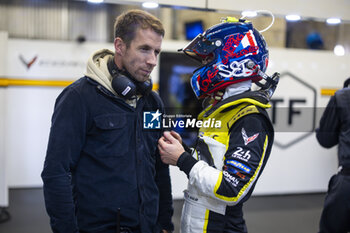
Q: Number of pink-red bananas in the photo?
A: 0